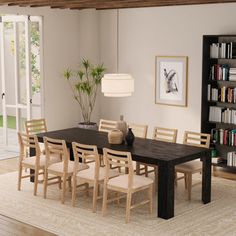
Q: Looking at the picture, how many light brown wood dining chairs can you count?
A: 9